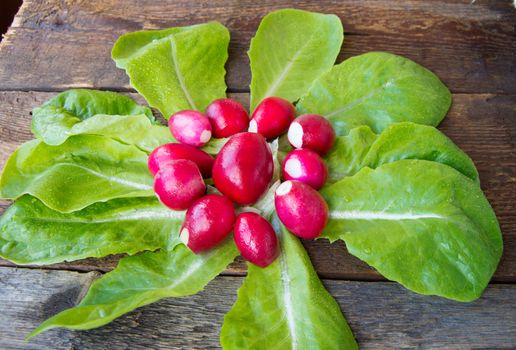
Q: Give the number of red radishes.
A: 11